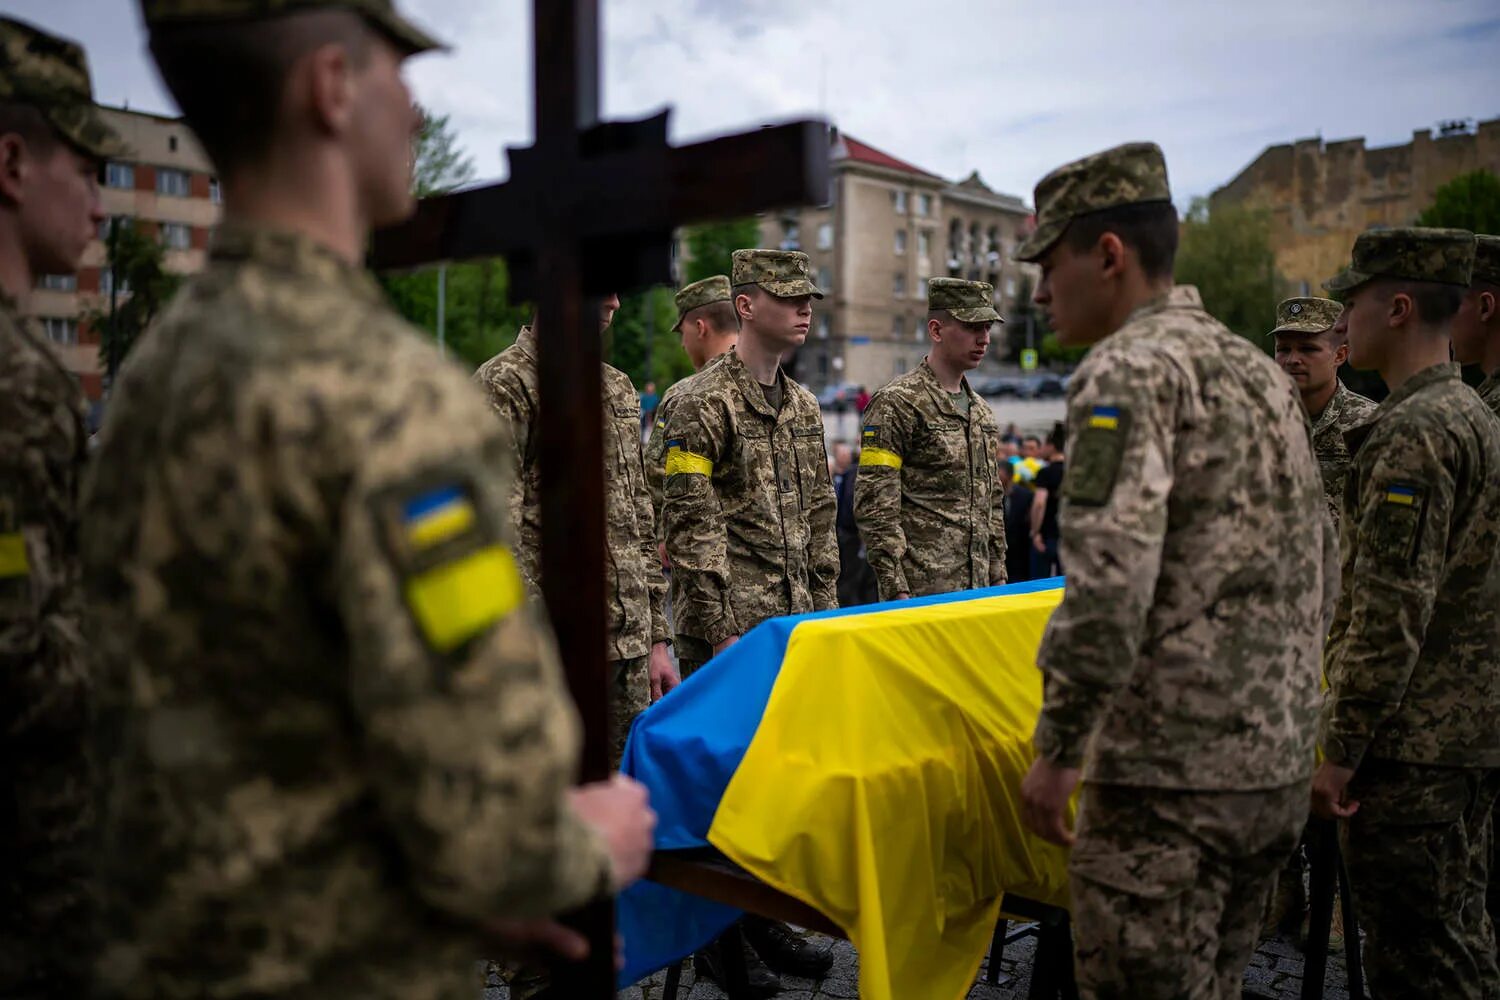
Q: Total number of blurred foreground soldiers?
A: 2